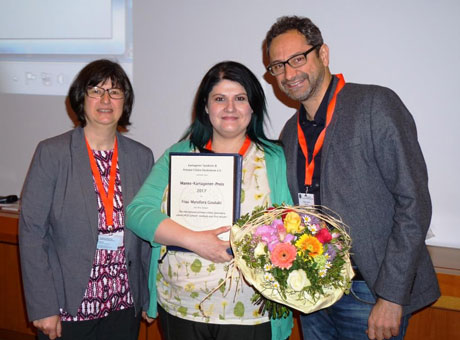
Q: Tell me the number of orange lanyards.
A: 3